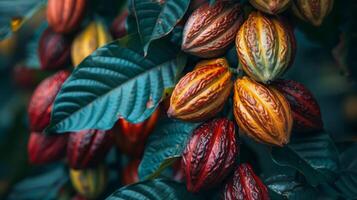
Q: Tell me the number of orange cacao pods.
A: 2